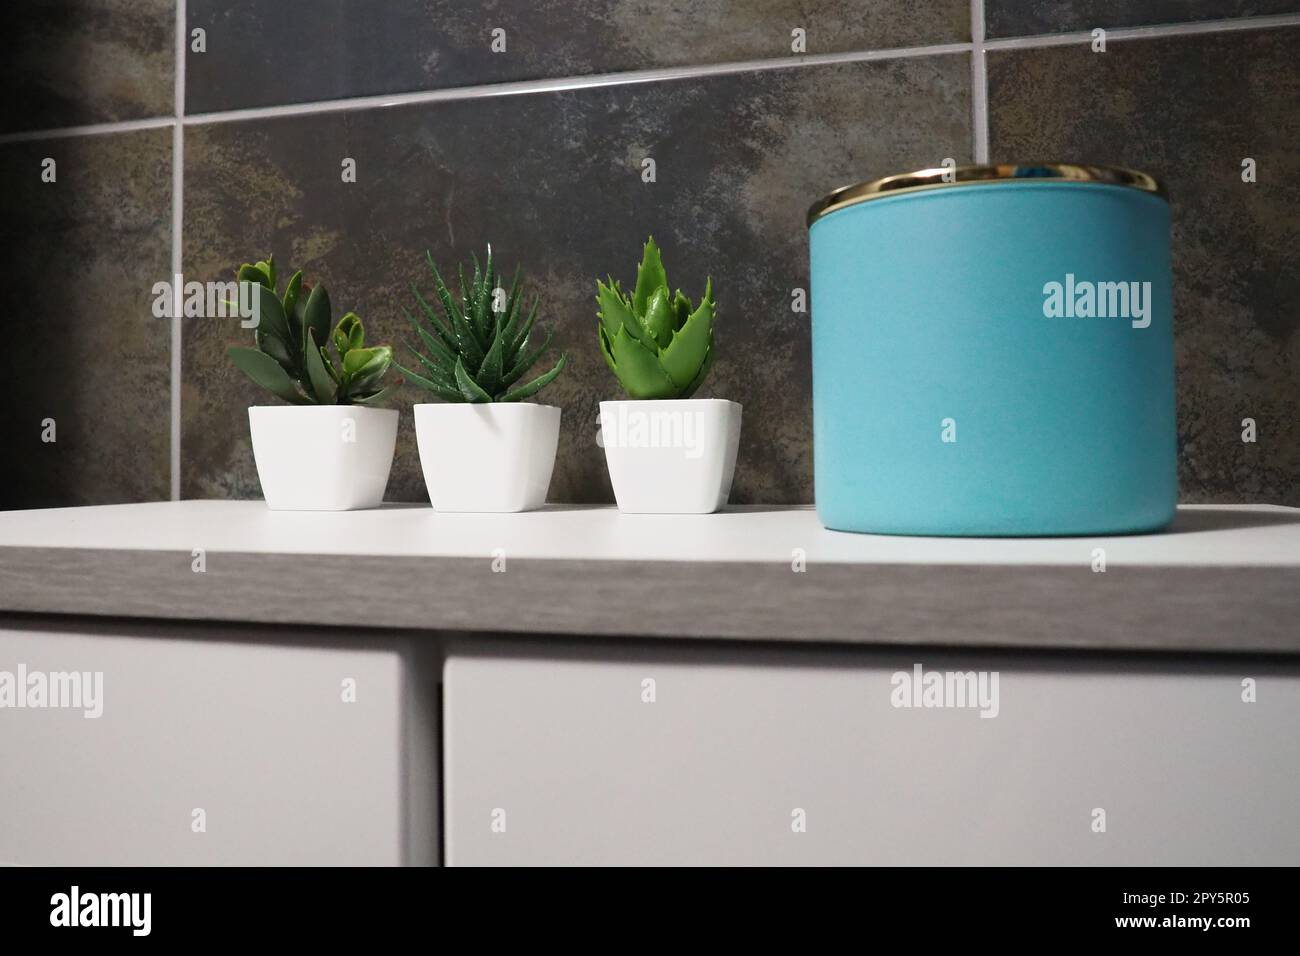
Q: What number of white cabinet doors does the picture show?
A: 2